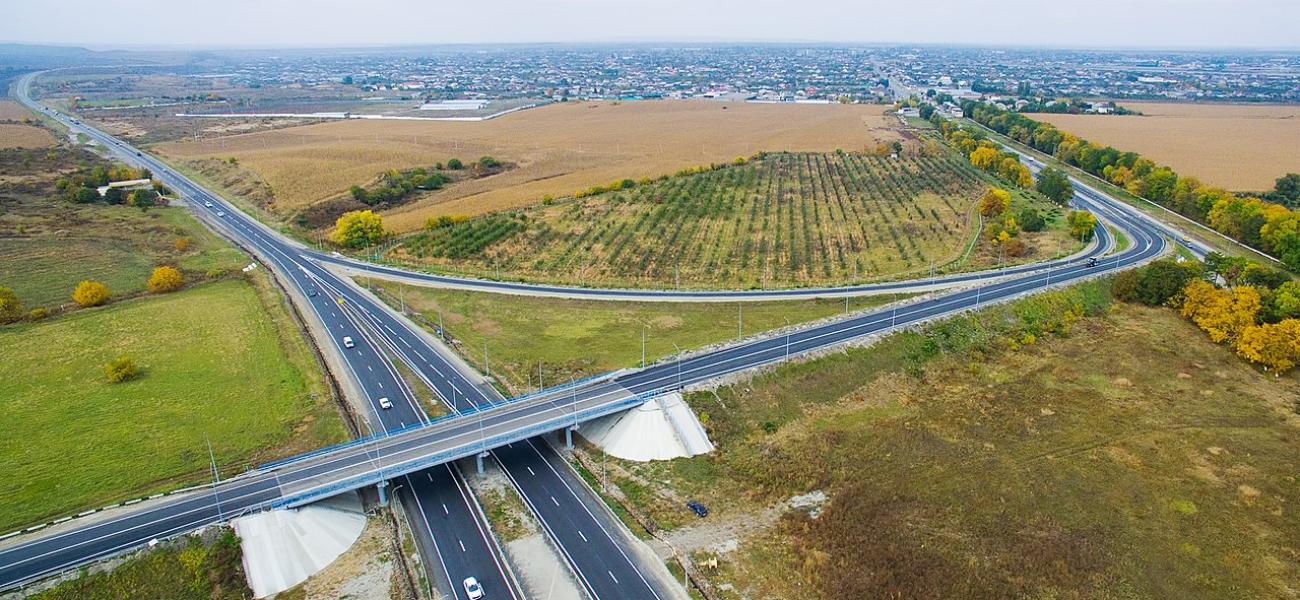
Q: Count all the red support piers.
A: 0